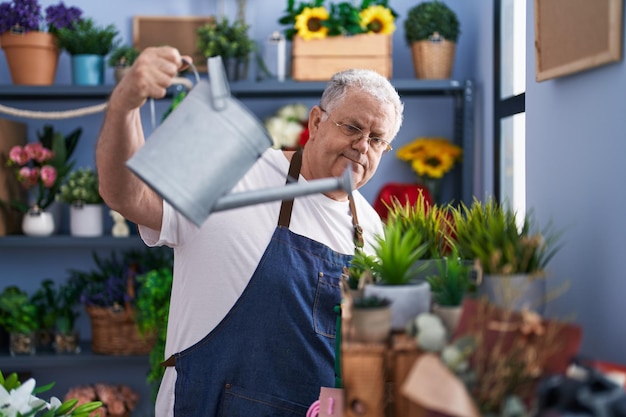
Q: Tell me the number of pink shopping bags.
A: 1